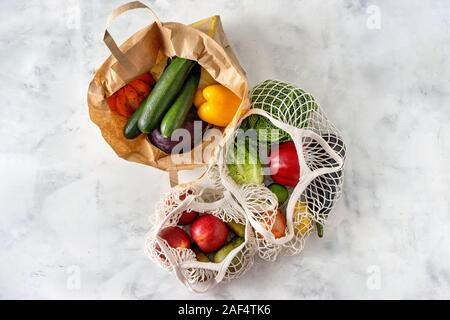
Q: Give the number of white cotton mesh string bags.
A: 2